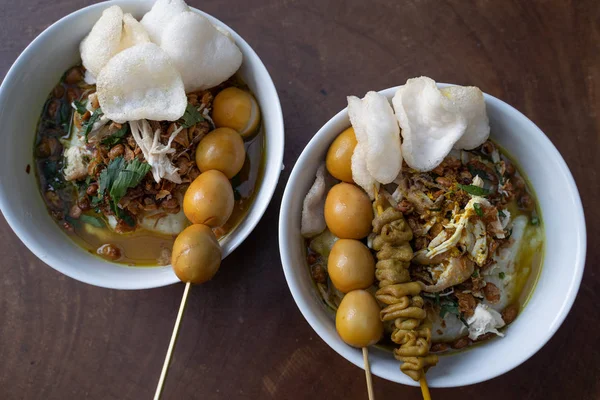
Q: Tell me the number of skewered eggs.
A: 8